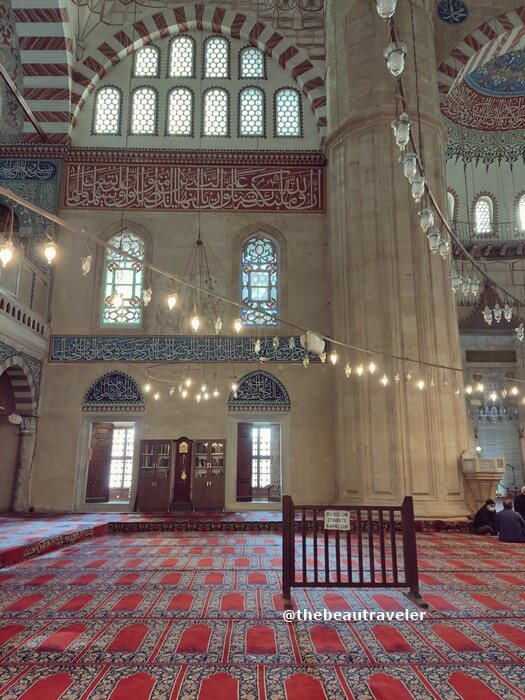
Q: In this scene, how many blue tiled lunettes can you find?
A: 2